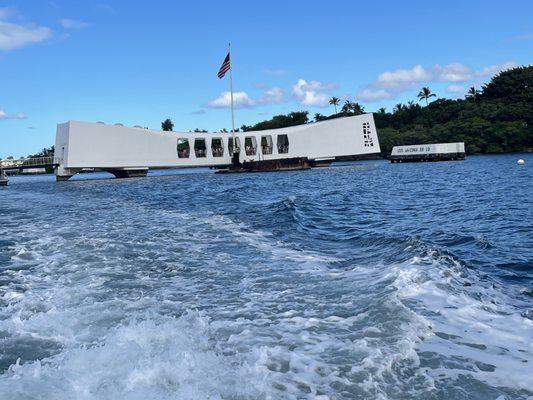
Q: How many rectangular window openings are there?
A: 7